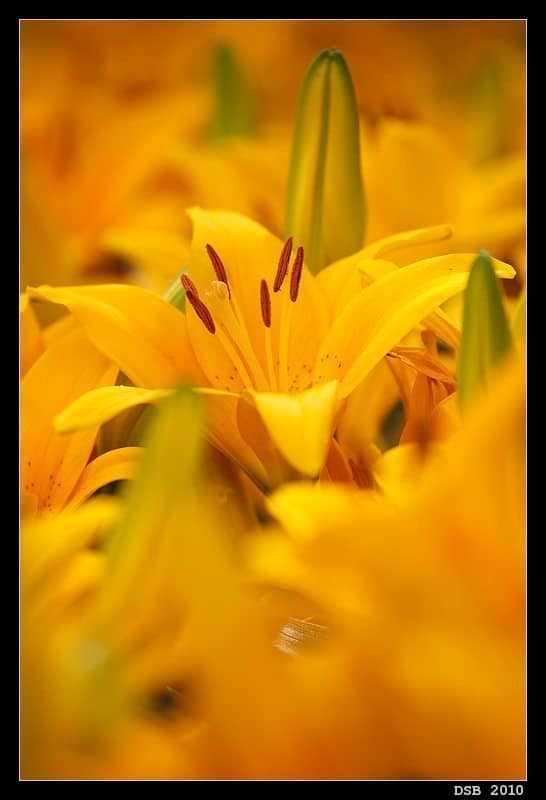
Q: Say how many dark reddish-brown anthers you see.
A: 6